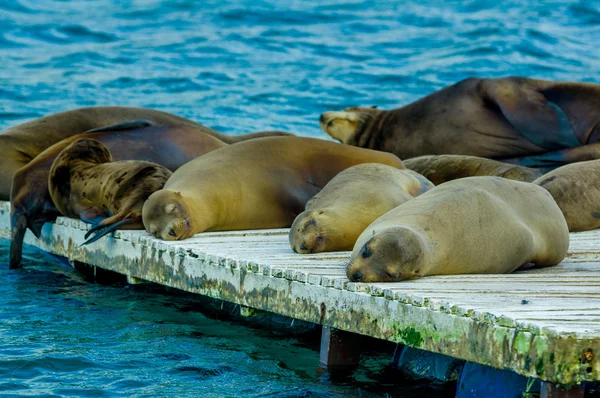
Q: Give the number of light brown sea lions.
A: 3